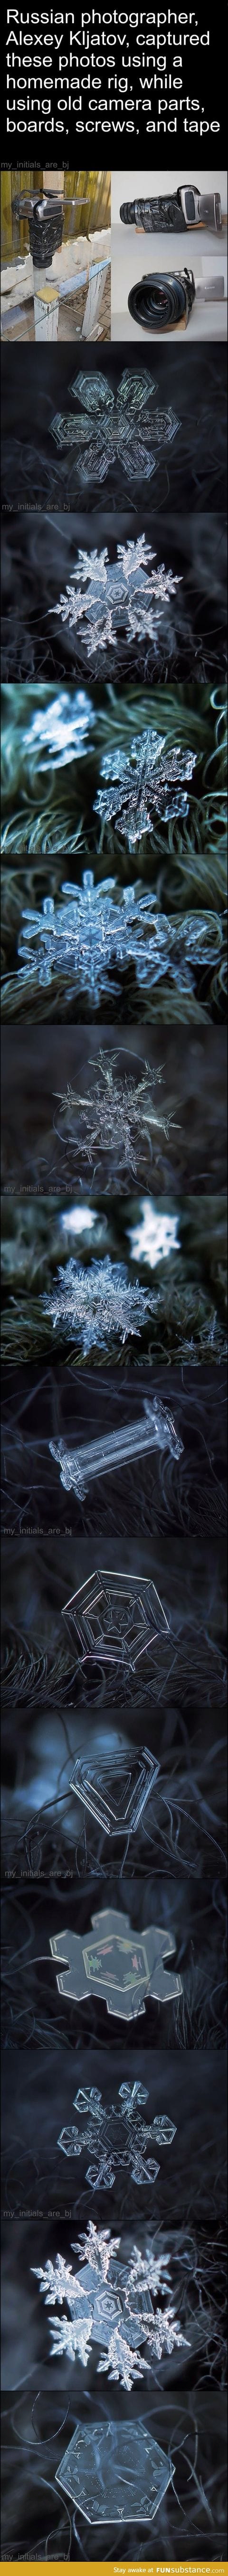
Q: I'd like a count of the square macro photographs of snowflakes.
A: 13